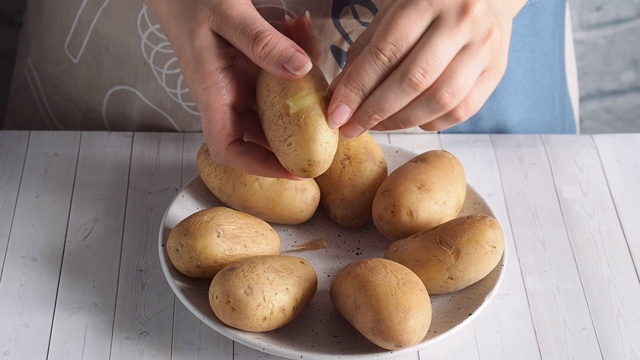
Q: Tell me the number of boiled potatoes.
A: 8